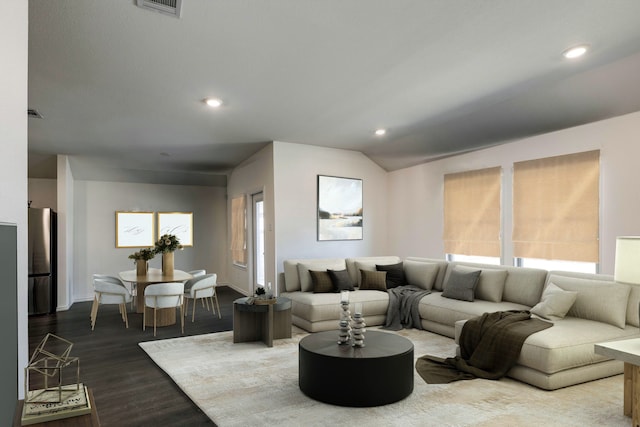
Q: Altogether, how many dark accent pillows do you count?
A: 5